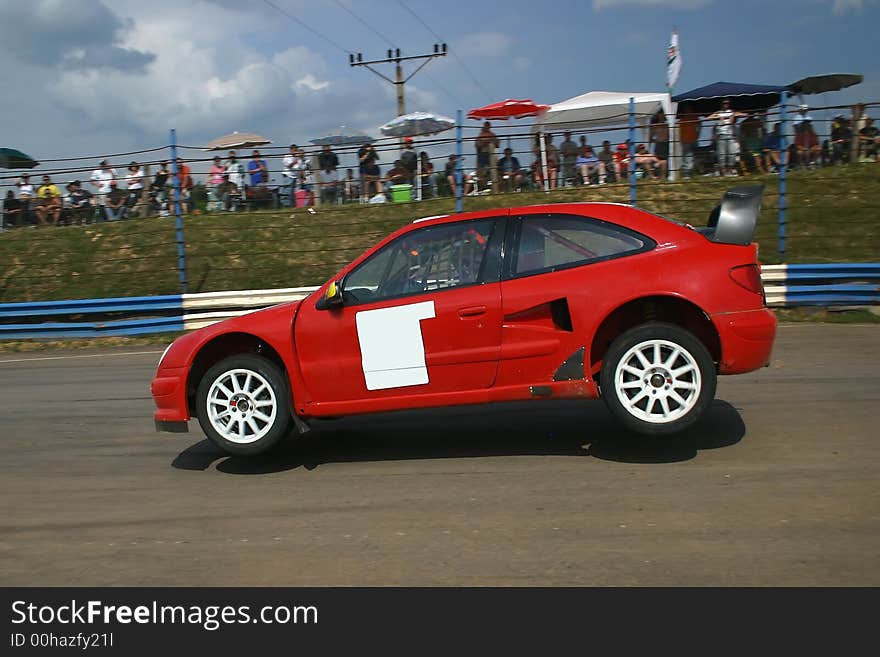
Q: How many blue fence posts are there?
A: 4